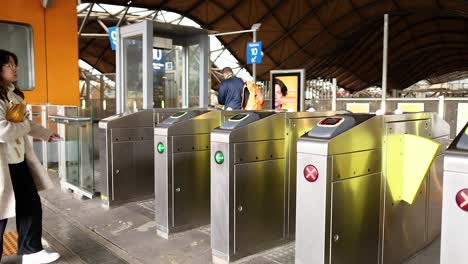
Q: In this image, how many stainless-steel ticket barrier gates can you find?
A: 5